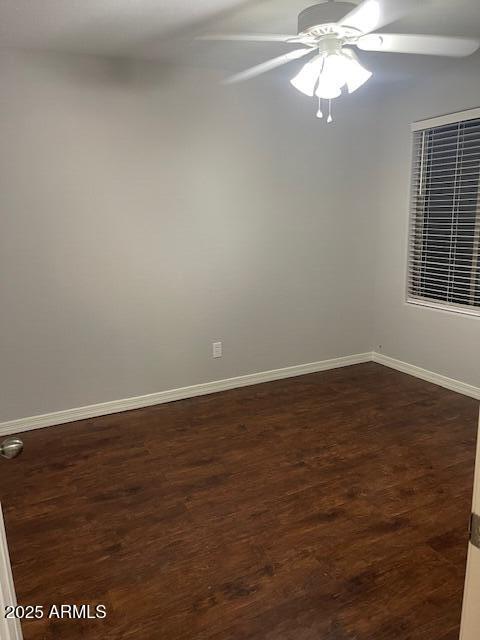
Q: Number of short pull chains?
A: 2